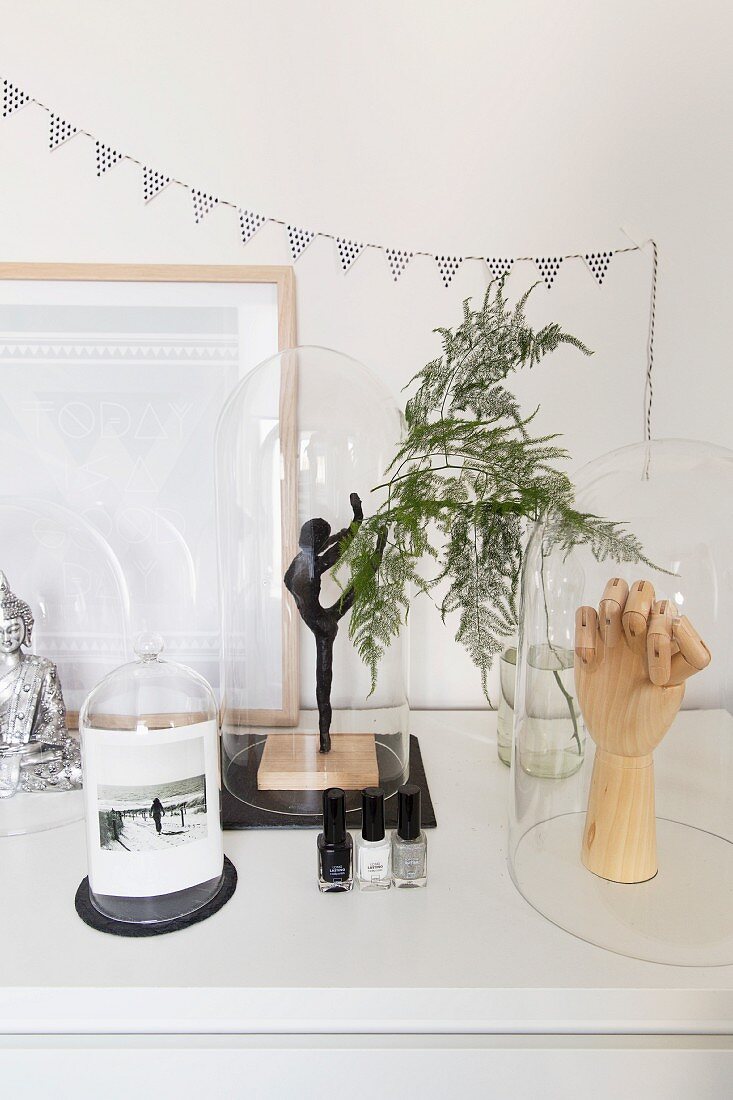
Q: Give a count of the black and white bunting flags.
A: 13